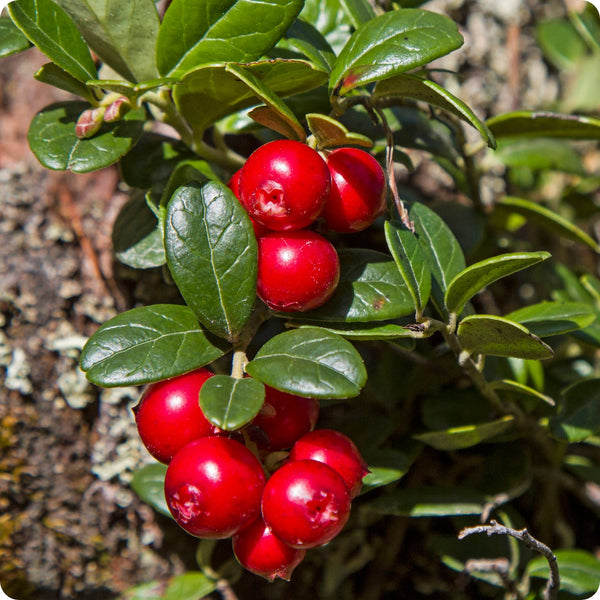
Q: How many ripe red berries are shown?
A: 10